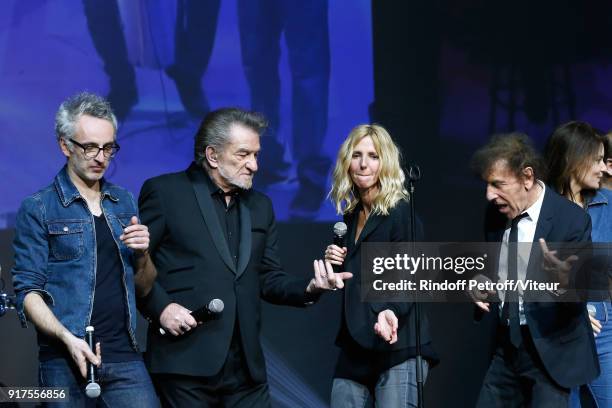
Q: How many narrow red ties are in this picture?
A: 0